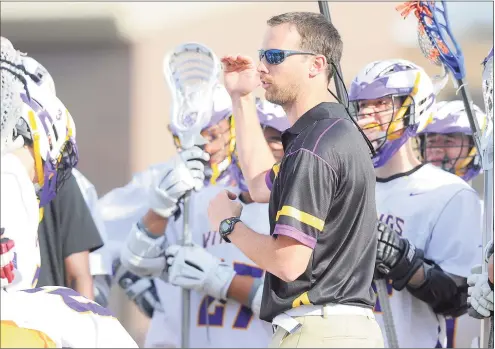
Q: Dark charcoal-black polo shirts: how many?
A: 1